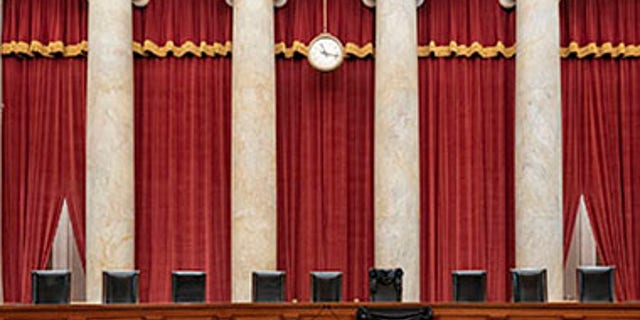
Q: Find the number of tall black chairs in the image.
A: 9